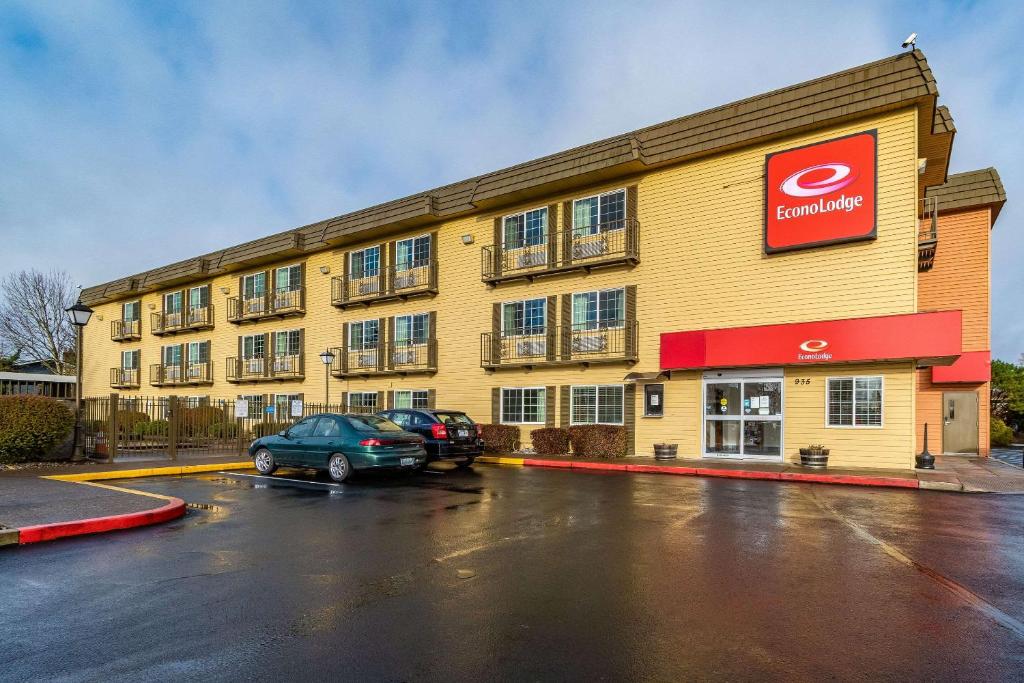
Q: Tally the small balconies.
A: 2